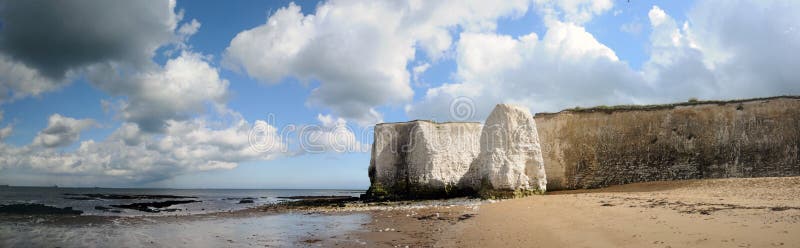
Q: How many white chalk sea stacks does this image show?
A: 2